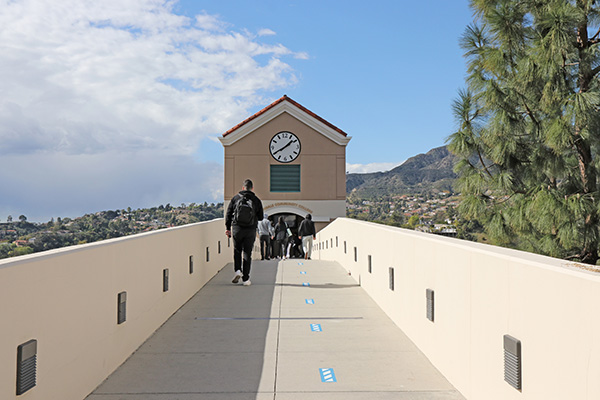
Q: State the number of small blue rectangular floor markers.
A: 6